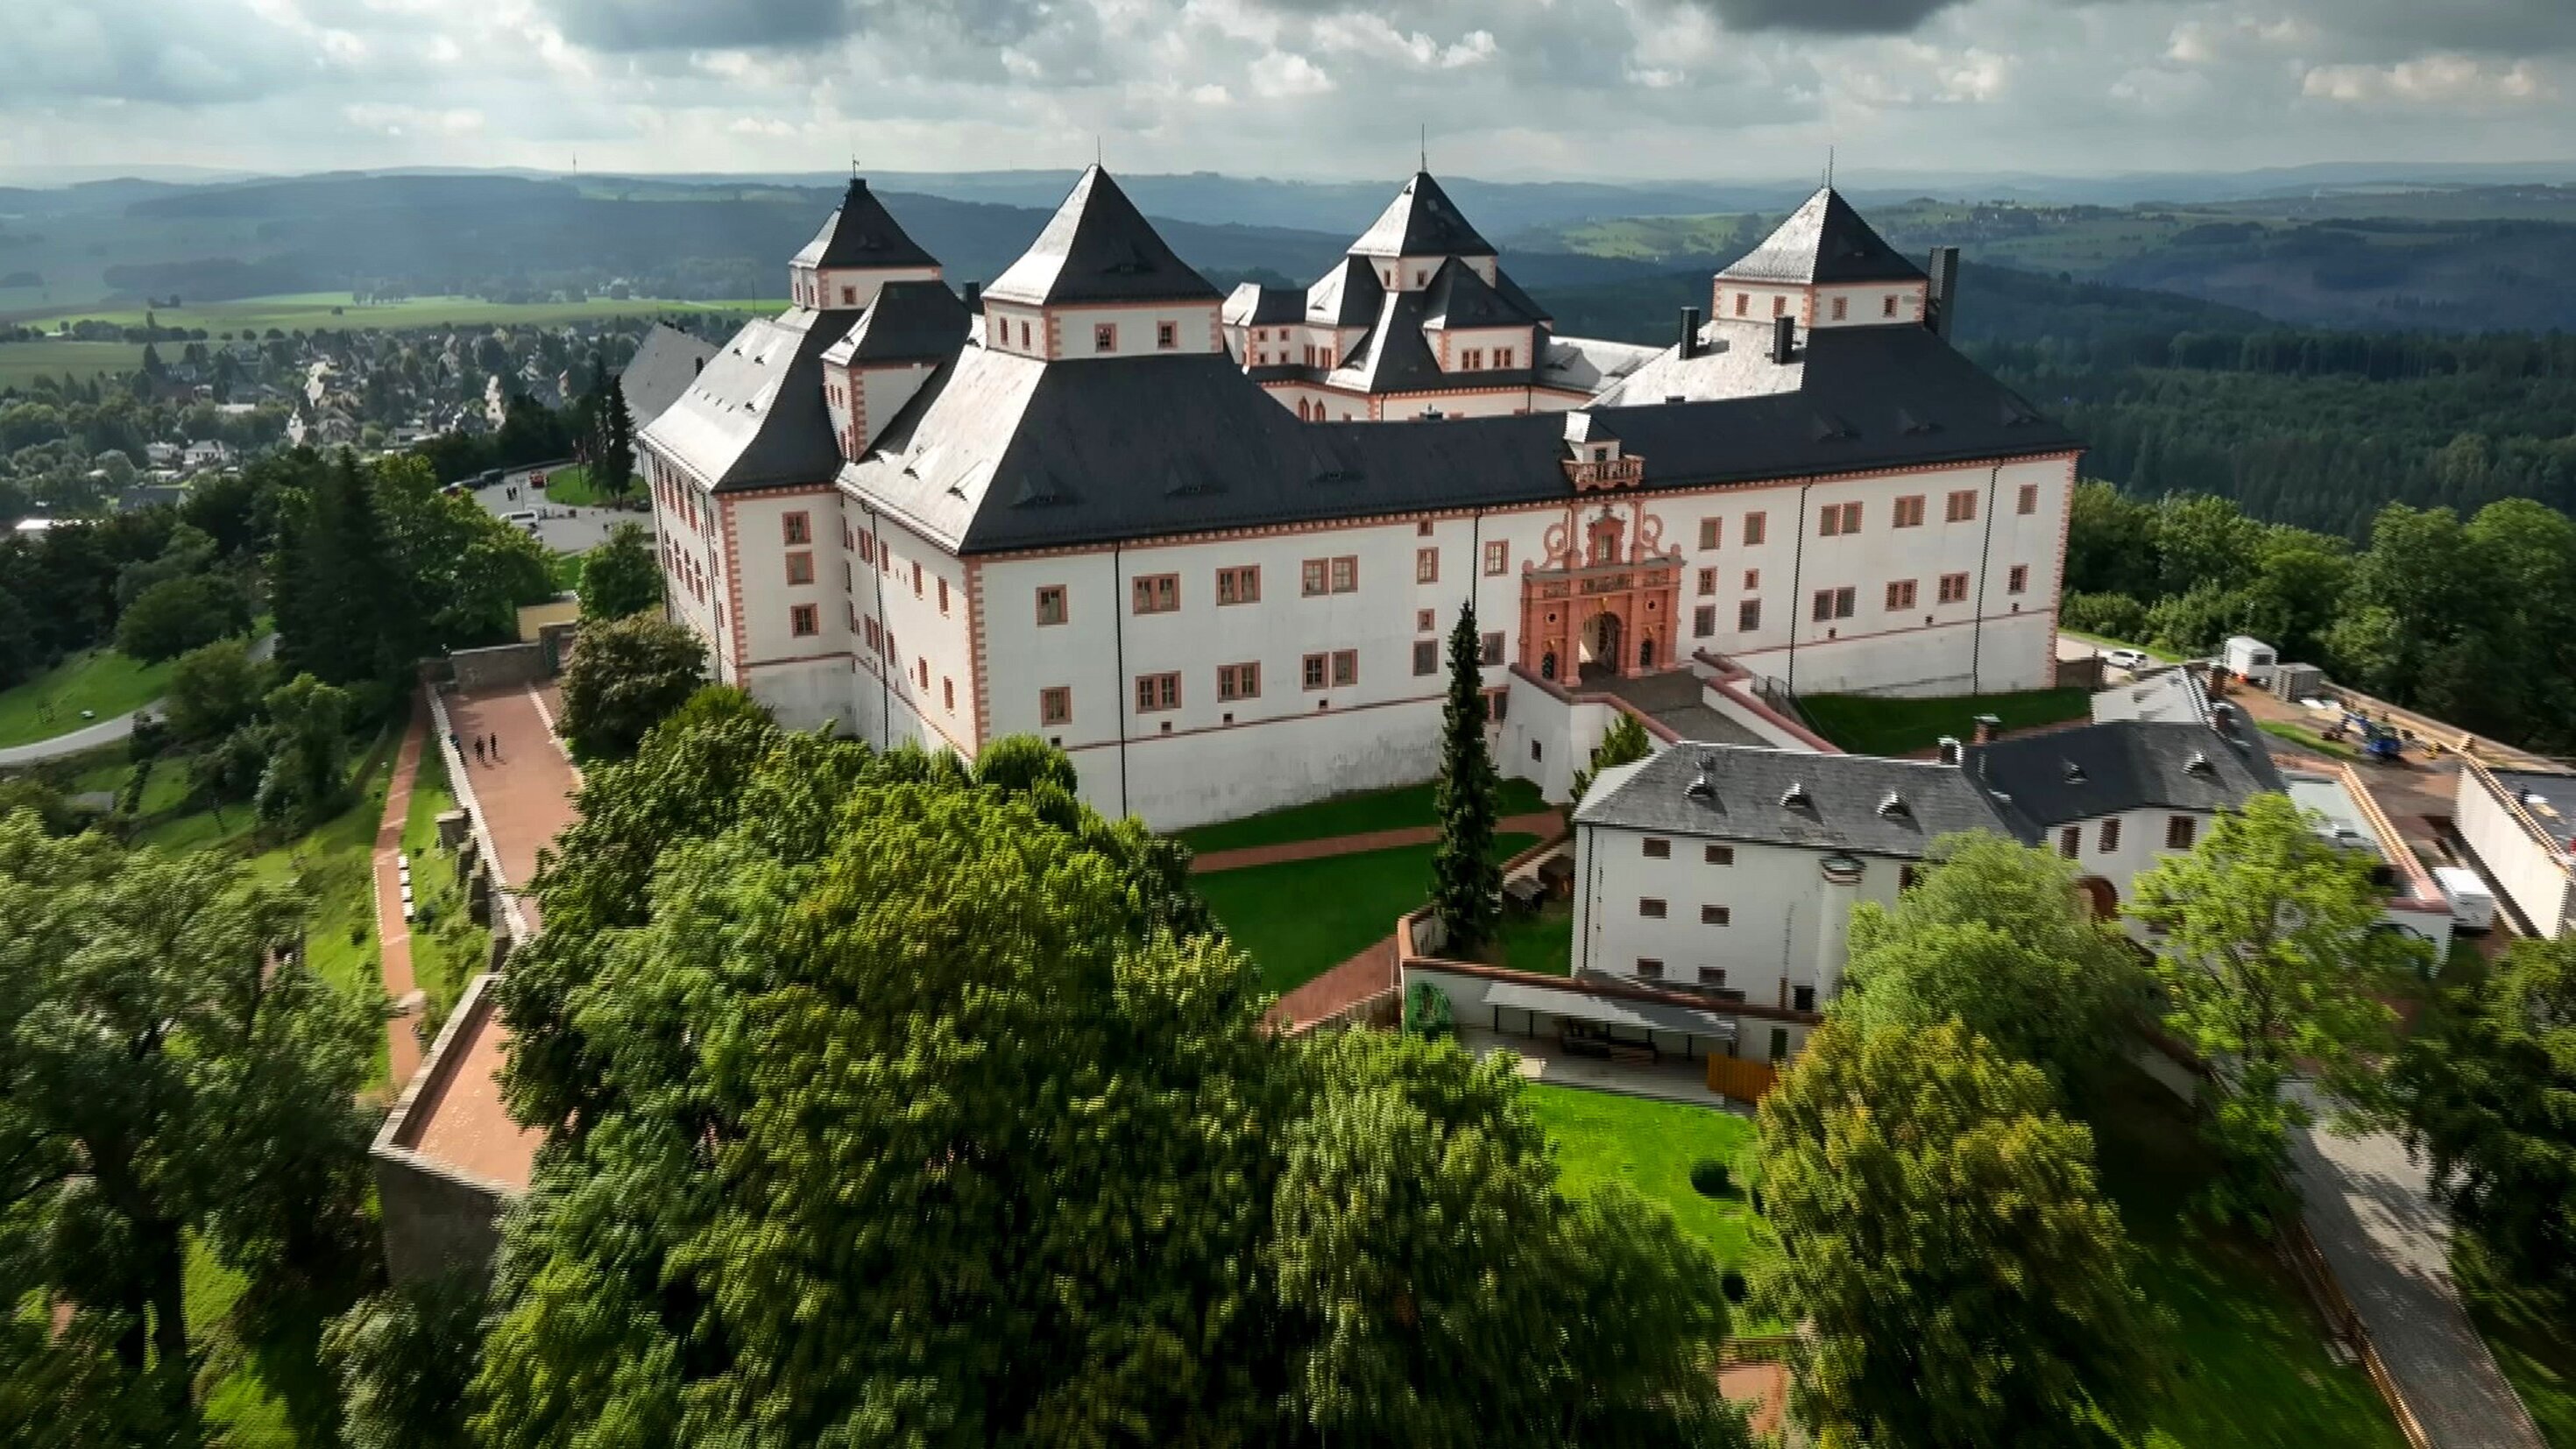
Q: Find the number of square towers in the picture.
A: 4